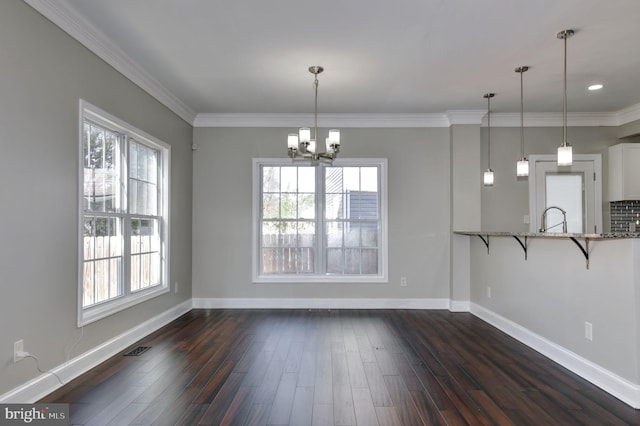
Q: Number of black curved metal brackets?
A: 3